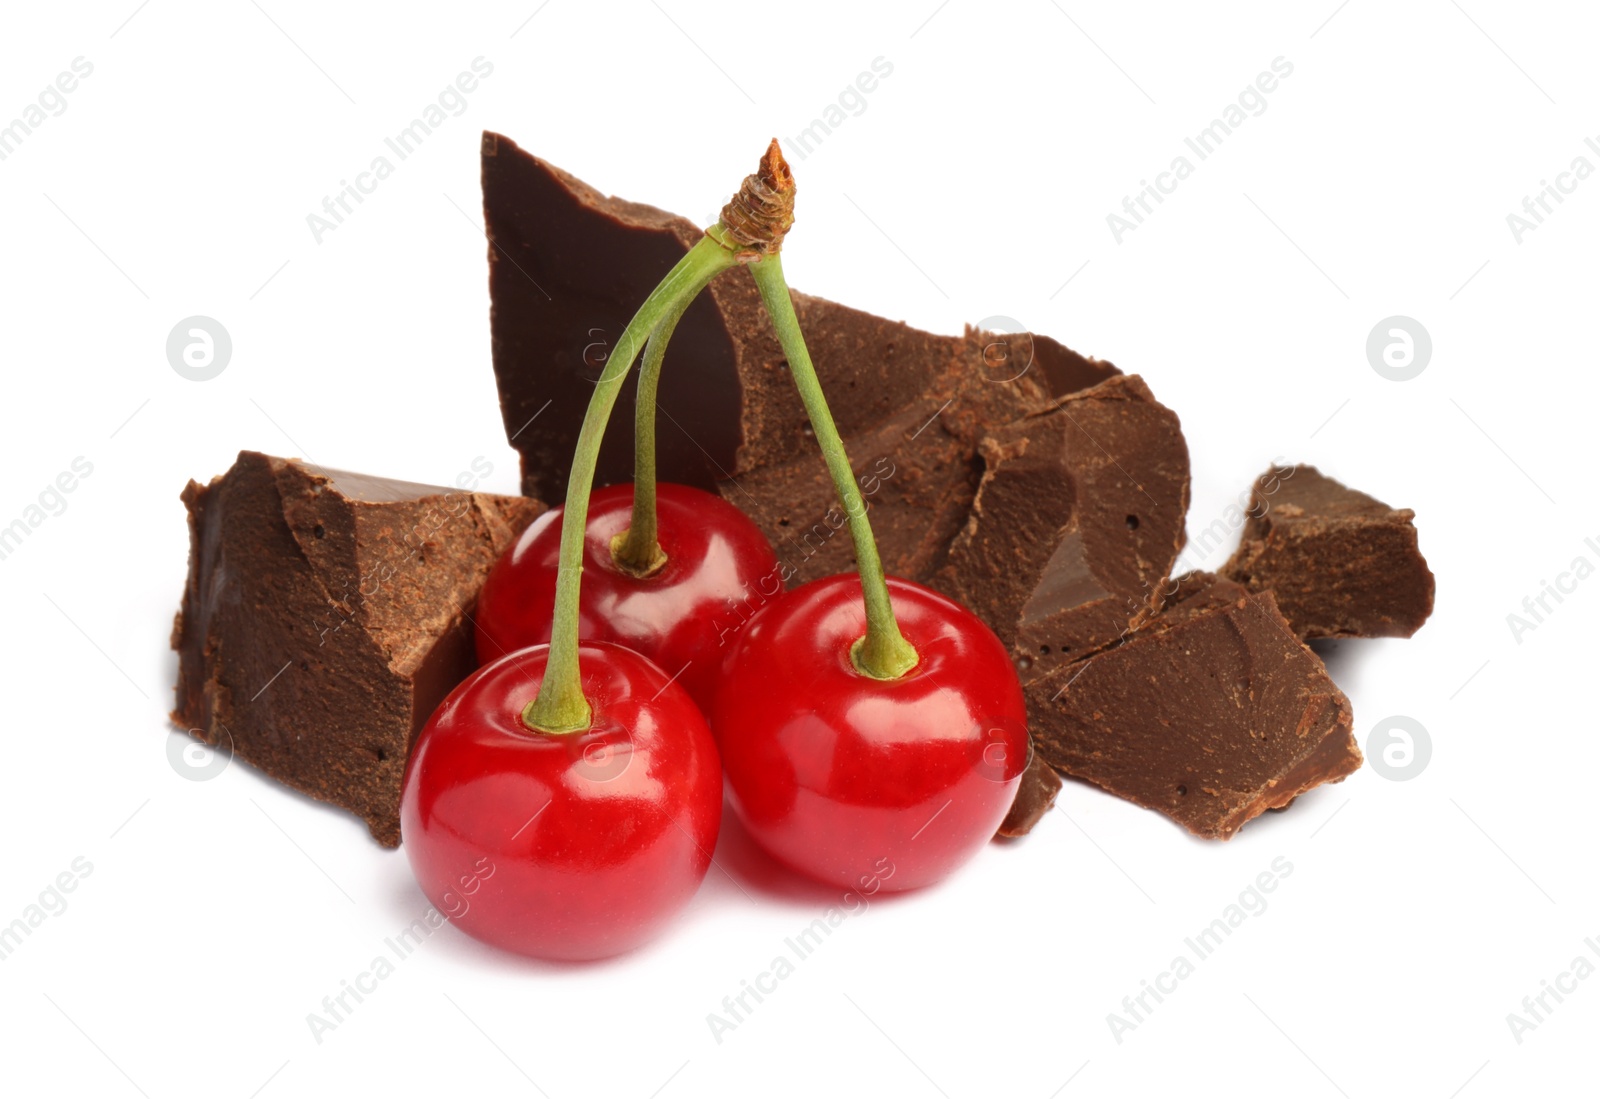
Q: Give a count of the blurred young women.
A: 0